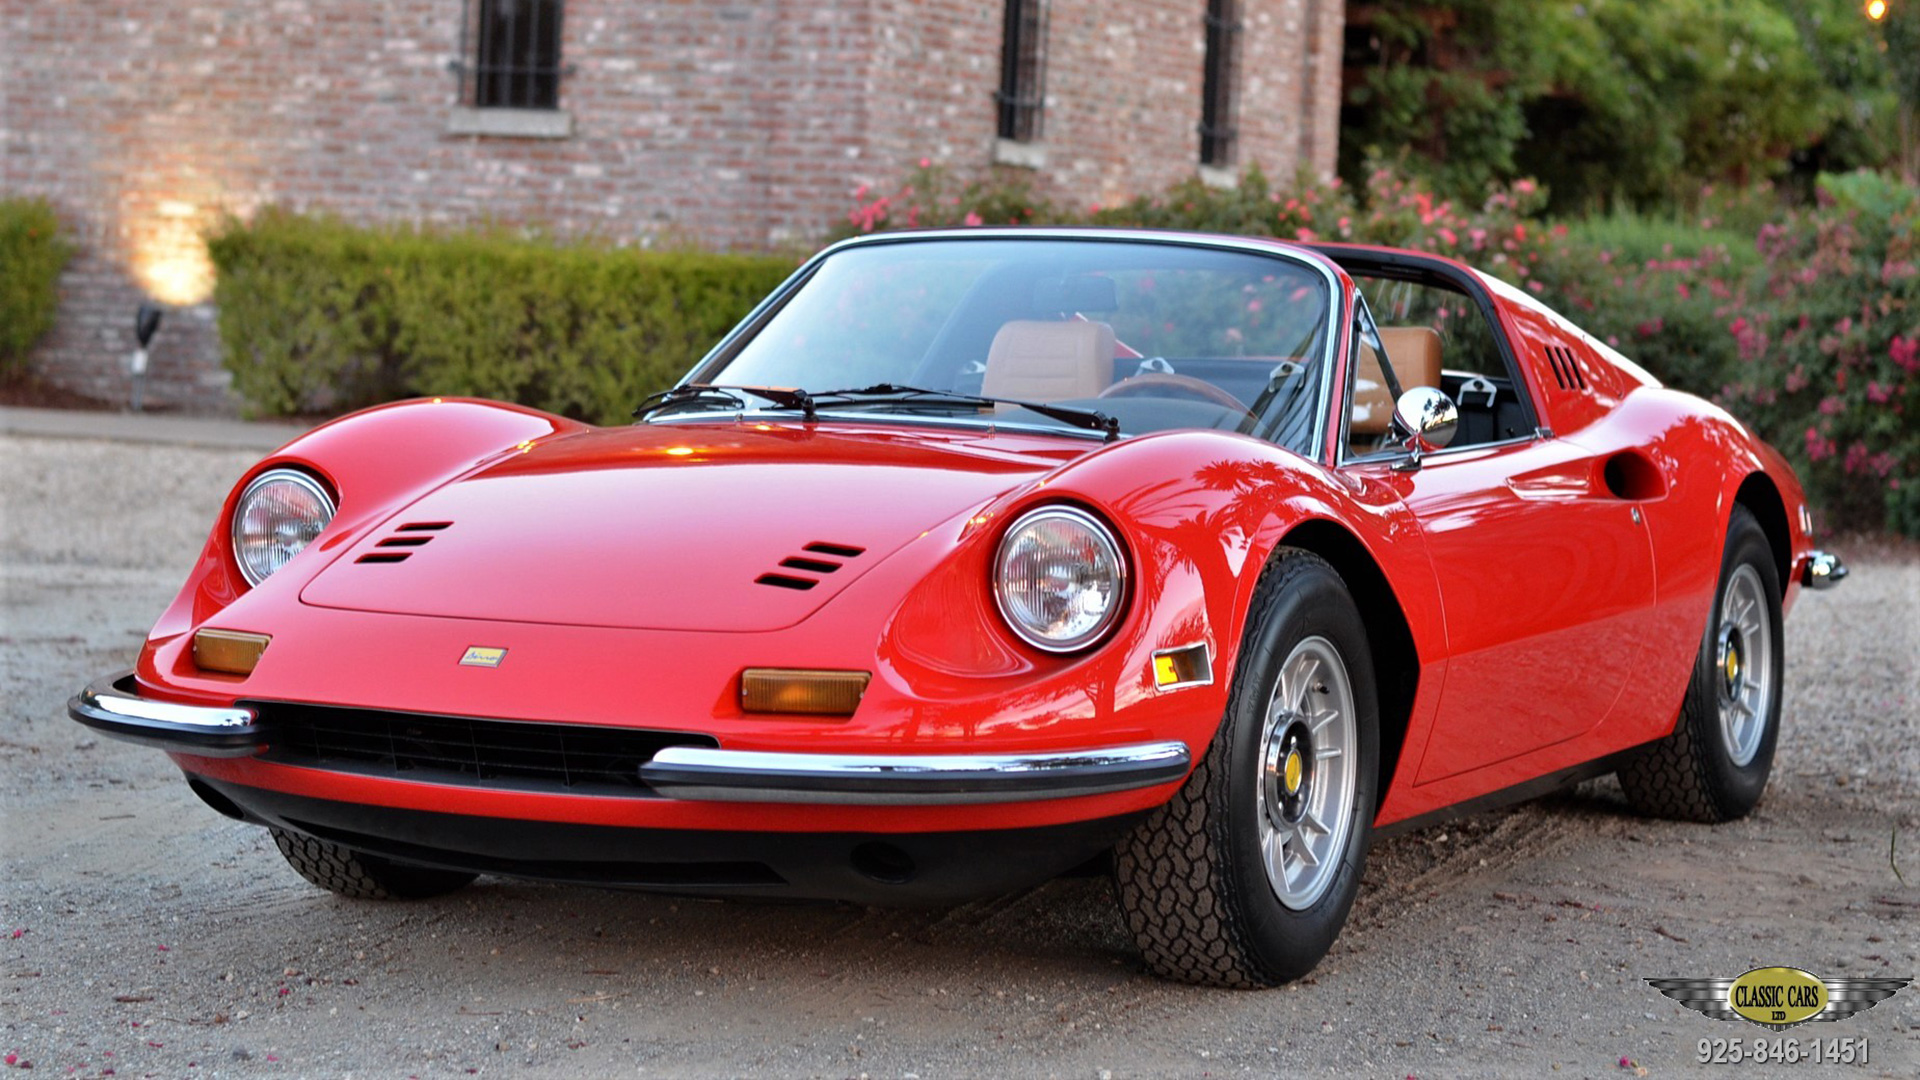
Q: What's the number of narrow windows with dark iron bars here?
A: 3